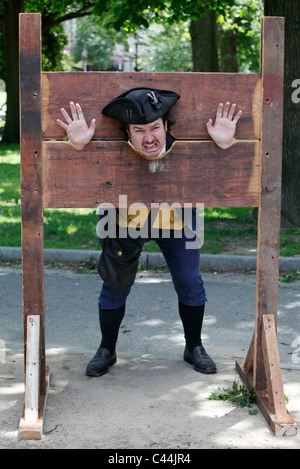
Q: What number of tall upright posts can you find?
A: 2